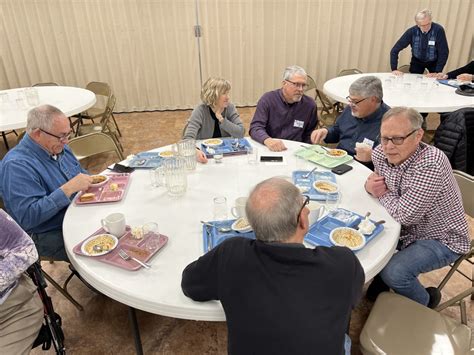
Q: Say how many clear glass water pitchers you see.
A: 2